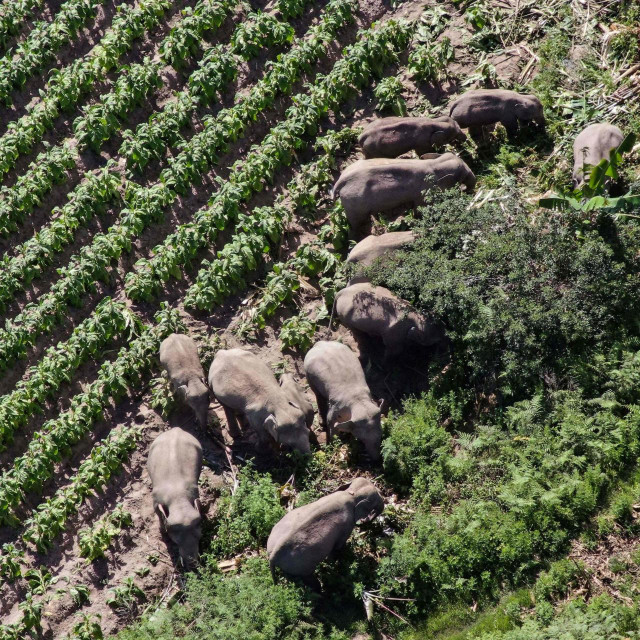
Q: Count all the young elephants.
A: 2